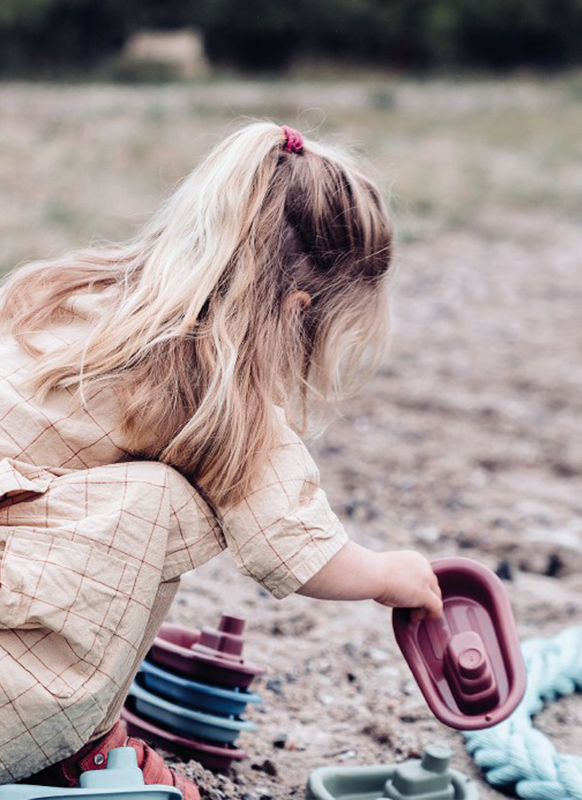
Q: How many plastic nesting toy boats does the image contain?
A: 7